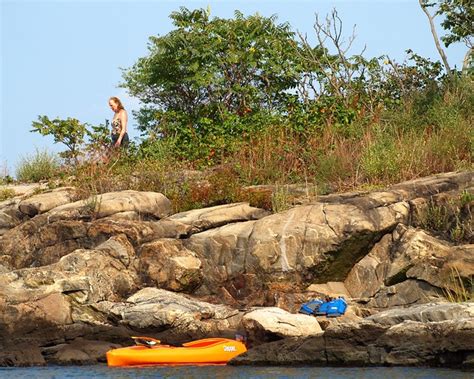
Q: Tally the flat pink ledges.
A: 0